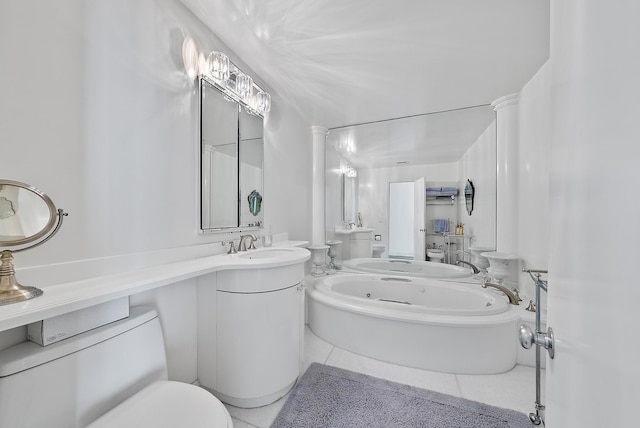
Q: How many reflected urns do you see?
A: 2